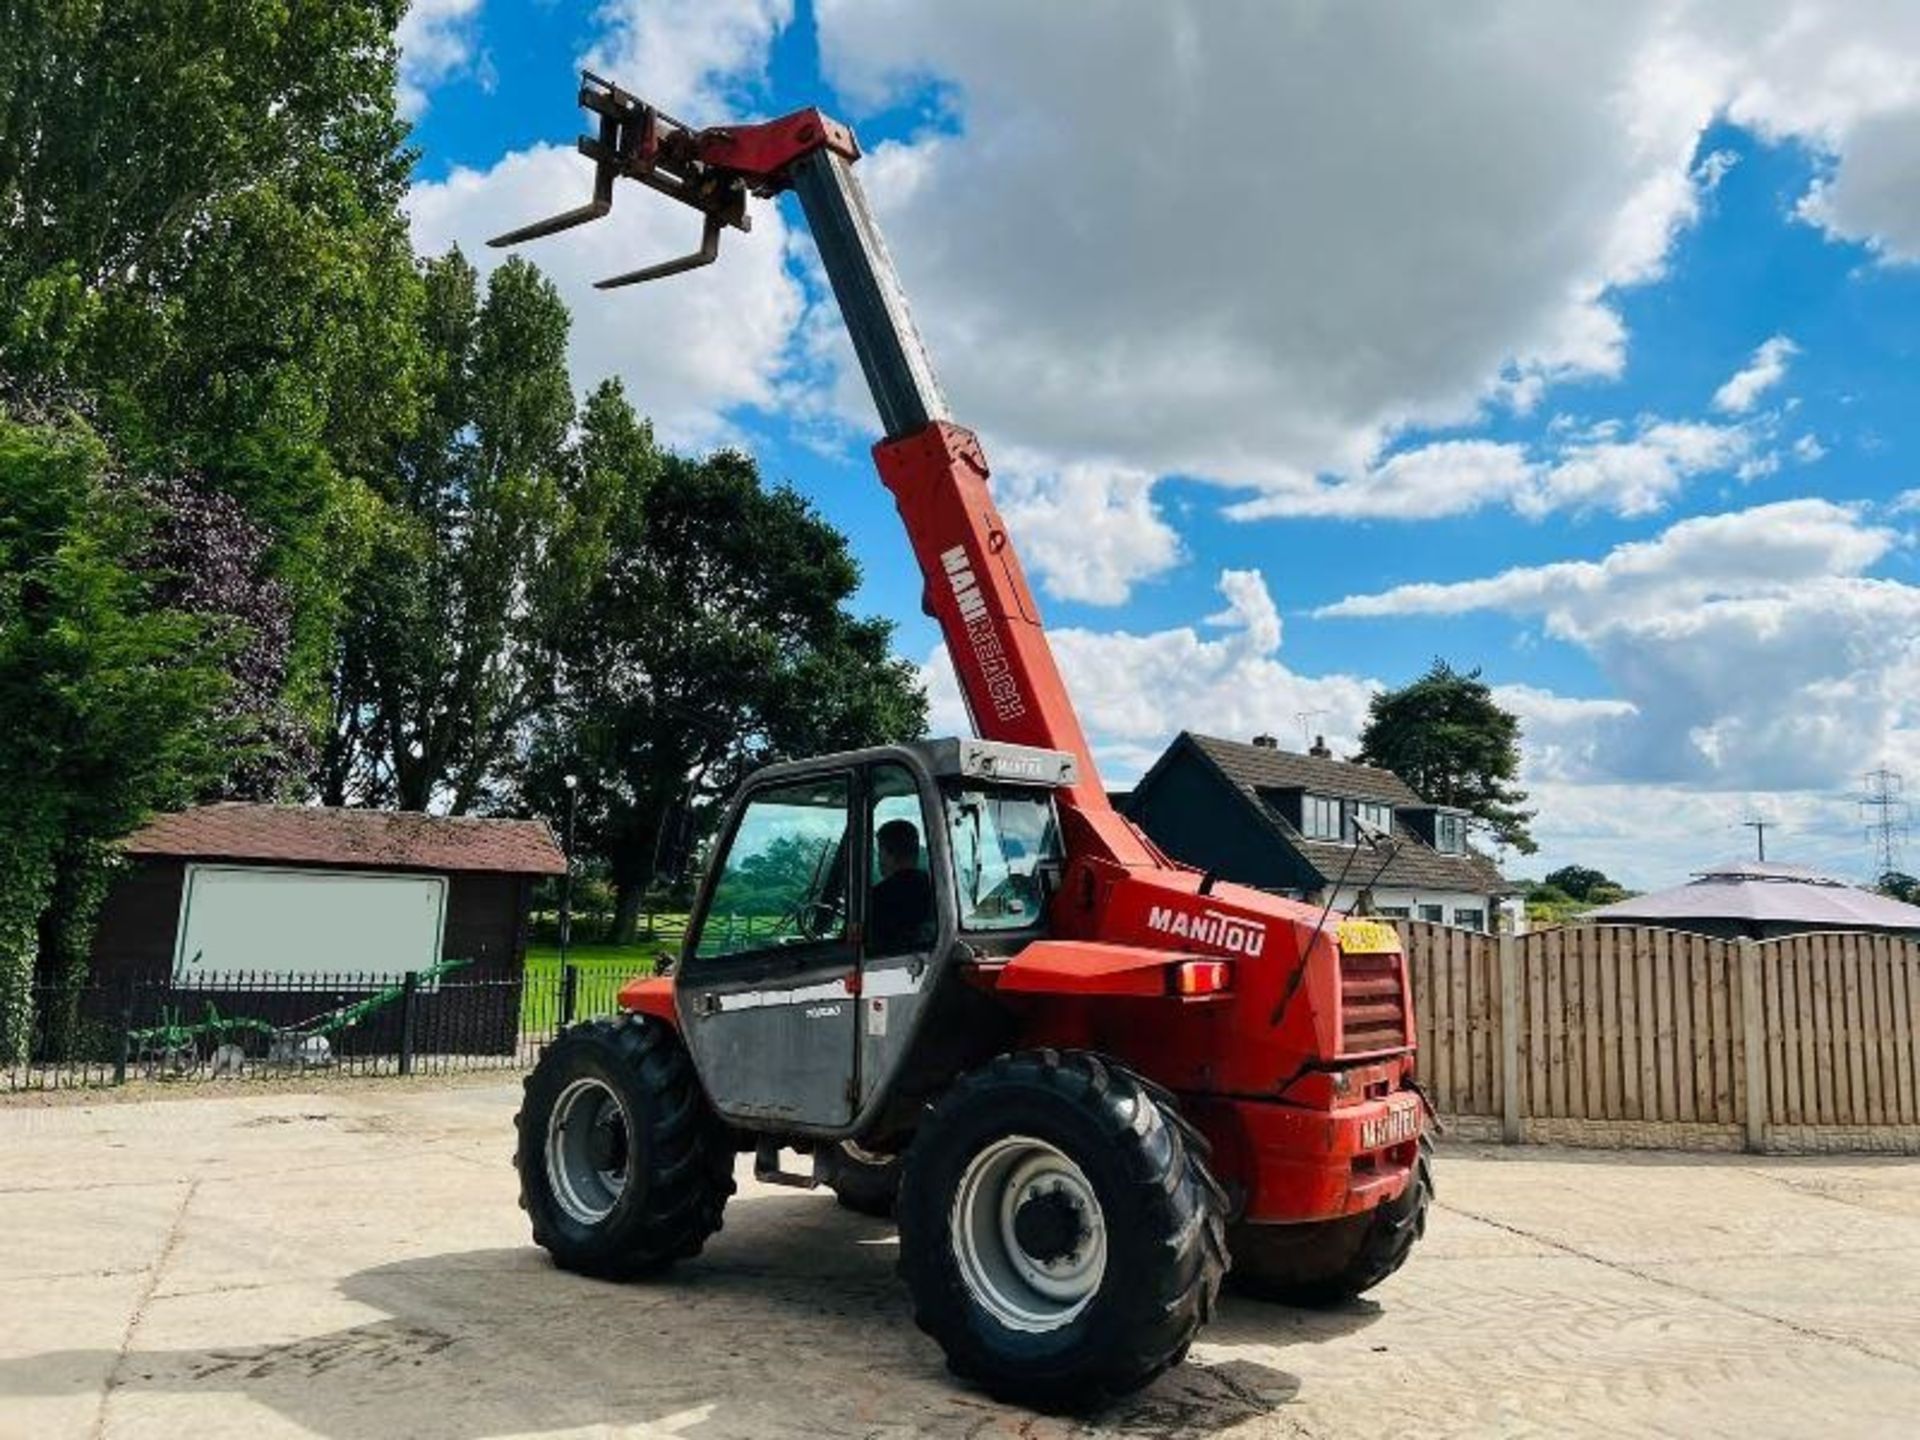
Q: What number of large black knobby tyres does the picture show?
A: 4